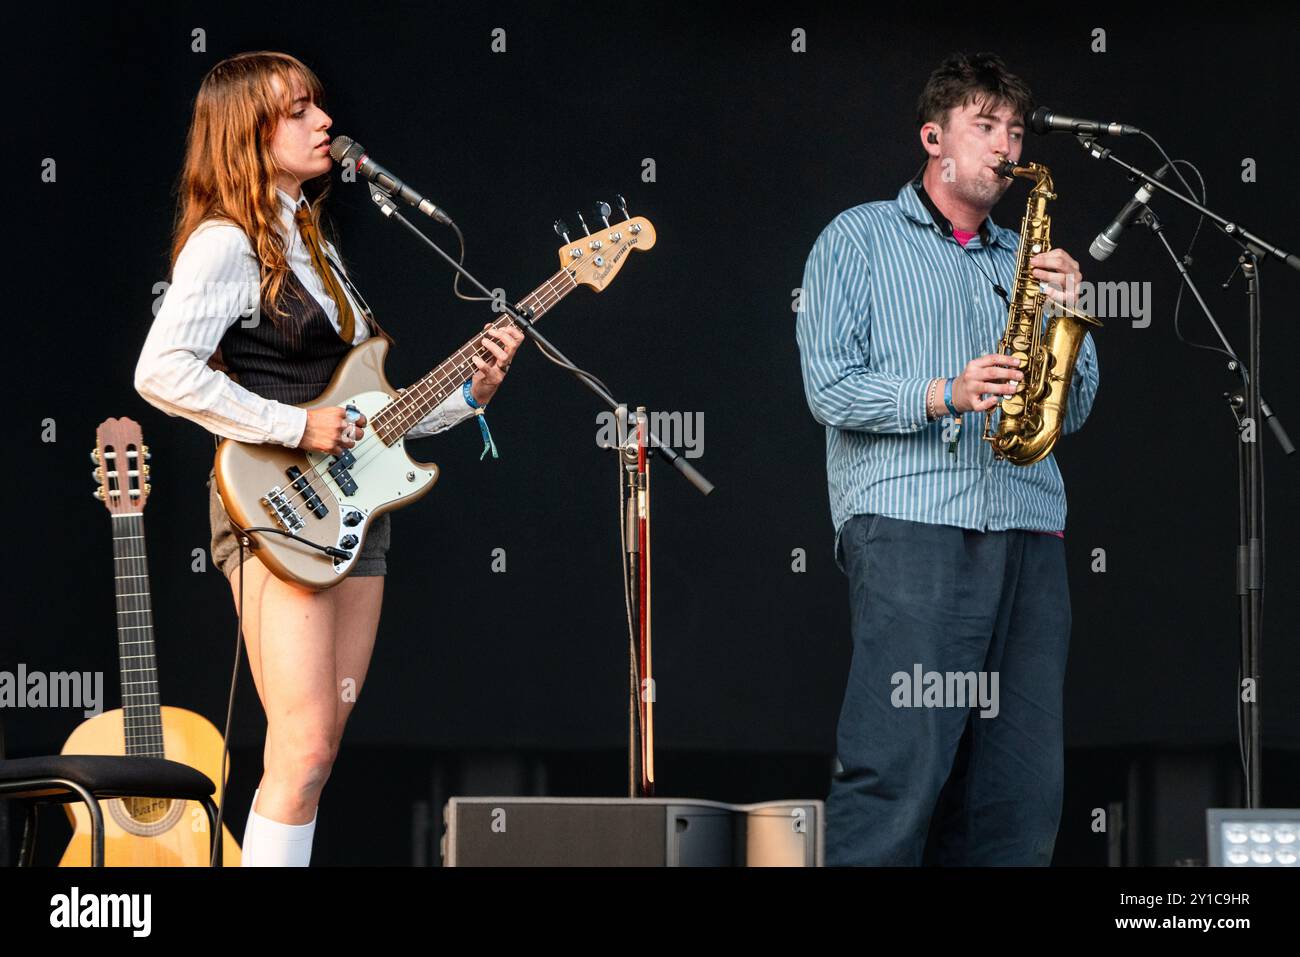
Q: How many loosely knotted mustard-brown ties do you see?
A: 1